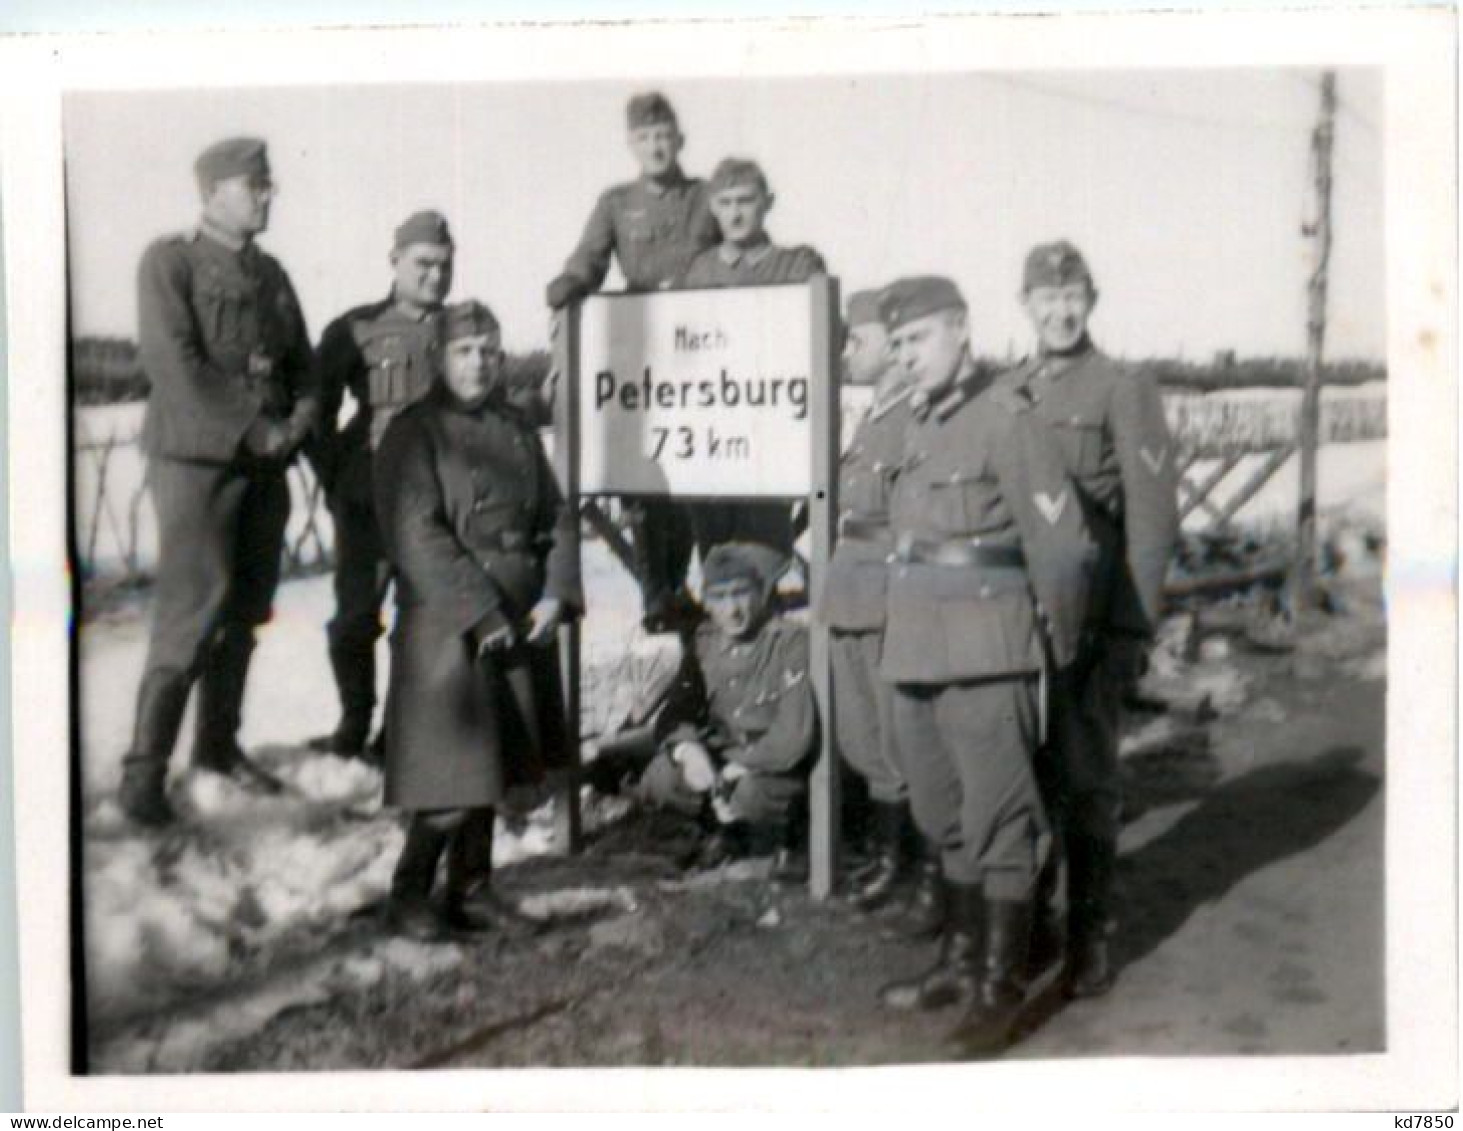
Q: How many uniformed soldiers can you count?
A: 9